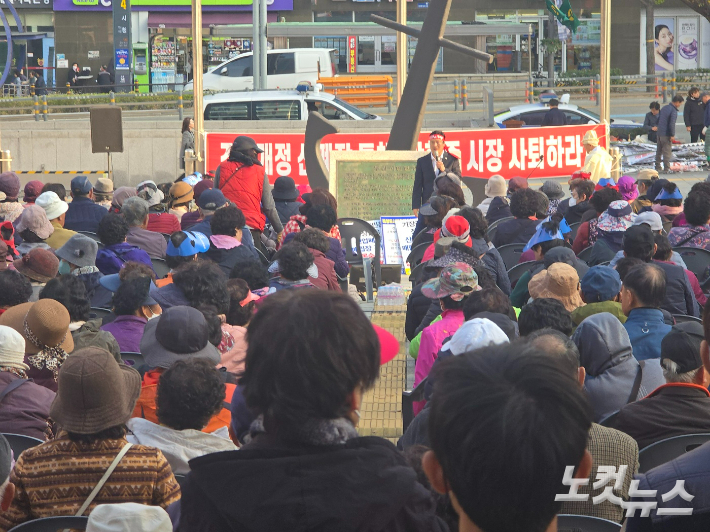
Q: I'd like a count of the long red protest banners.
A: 1